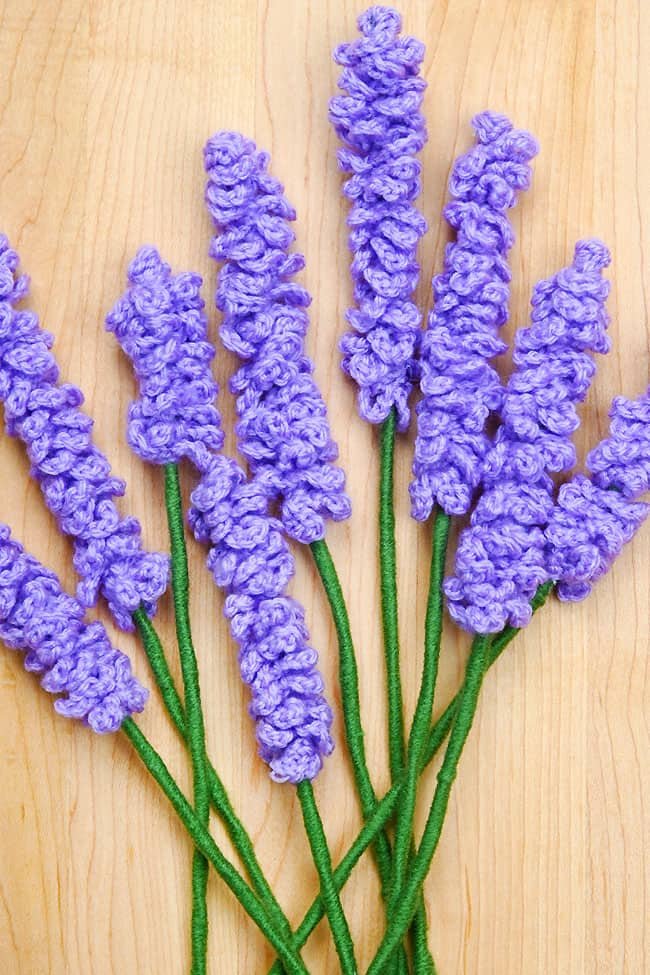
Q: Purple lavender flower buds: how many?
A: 9